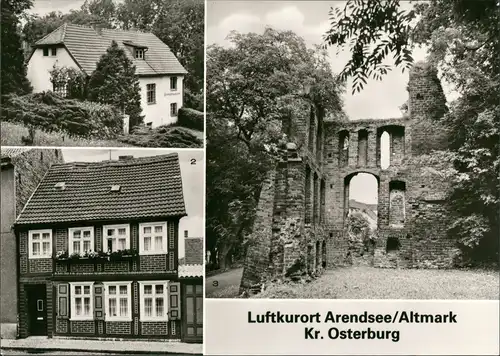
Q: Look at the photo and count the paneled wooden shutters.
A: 3